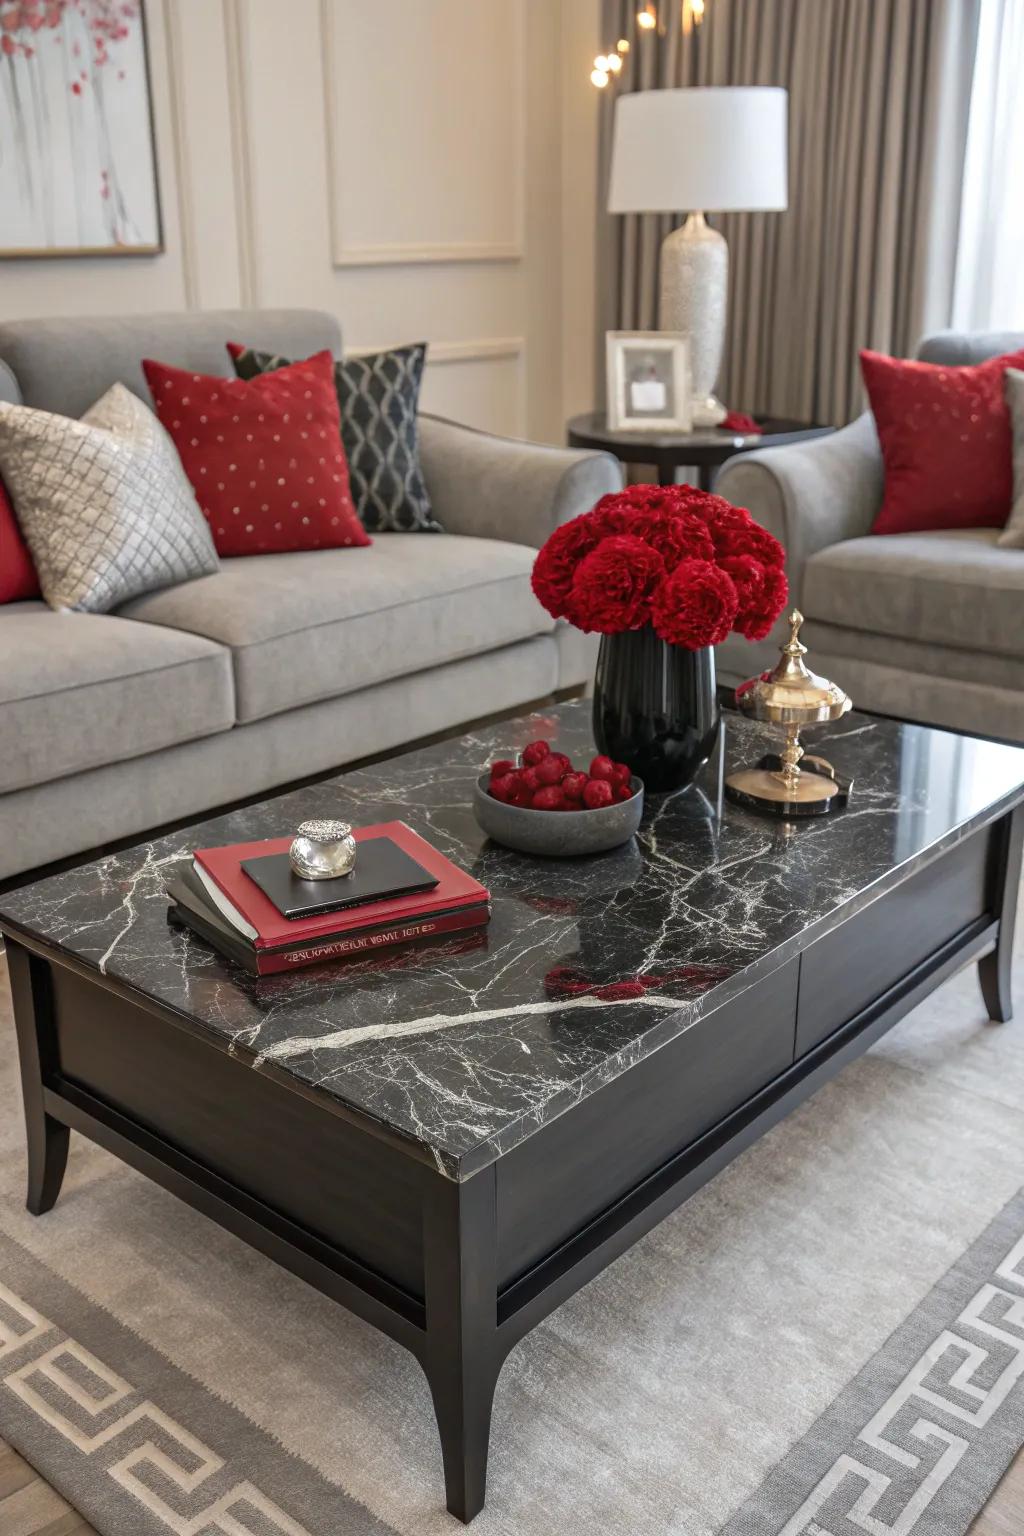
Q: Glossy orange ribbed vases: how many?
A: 0